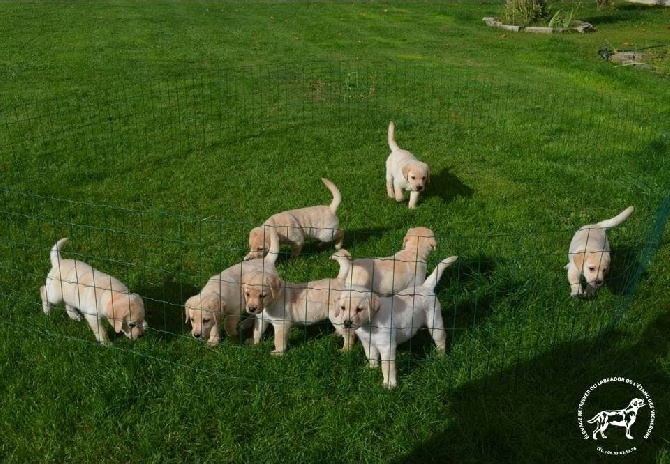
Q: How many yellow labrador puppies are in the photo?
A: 8